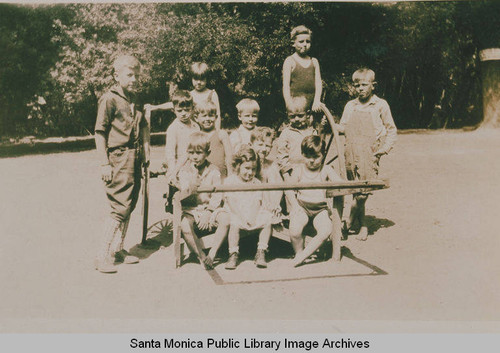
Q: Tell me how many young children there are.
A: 12